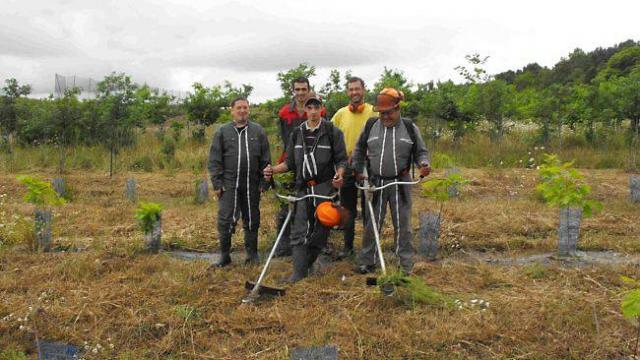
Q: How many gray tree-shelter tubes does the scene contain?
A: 11